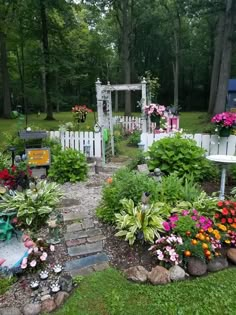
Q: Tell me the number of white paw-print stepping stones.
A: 4